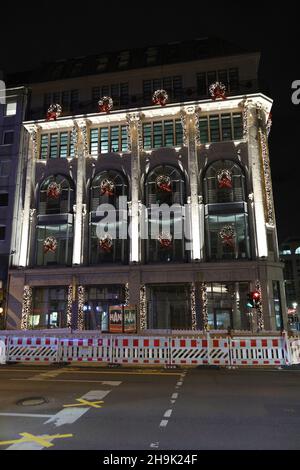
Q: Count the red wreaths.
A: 12